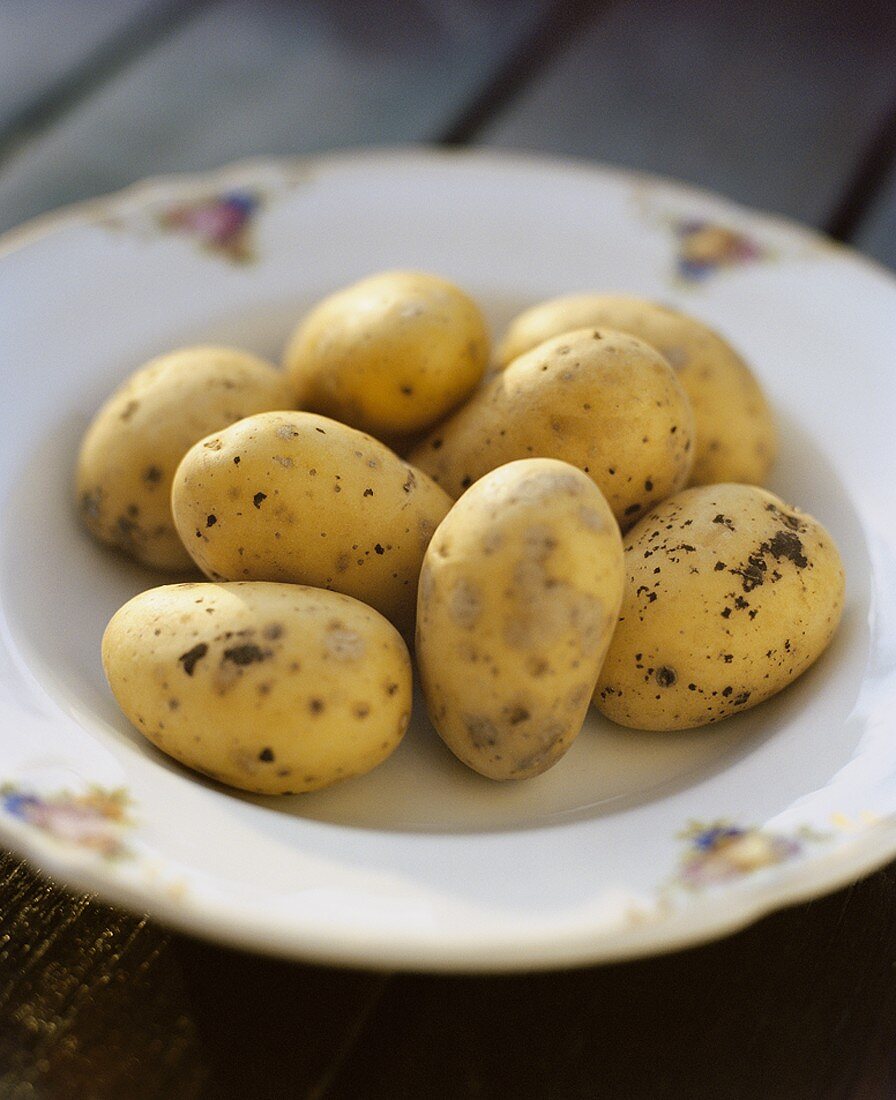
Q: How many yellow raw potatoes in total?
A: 8